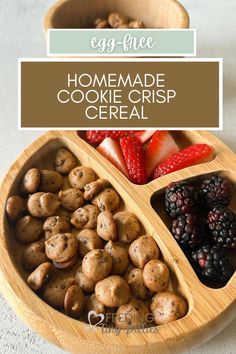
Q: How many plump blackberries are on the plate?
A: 5